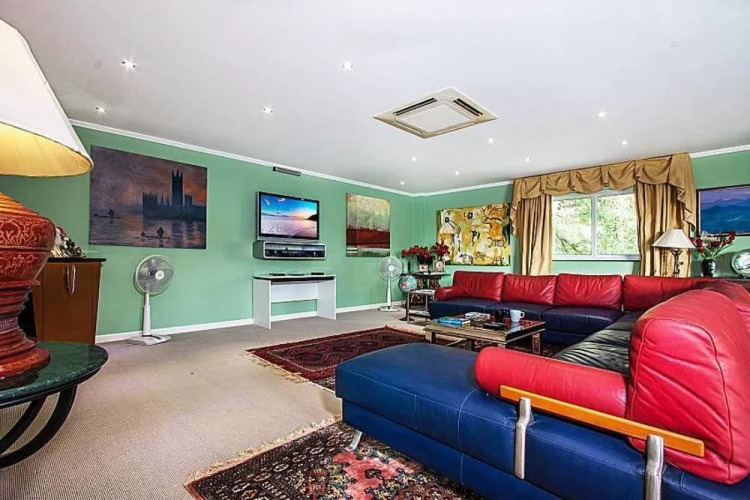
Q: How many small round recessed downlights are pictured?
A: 11